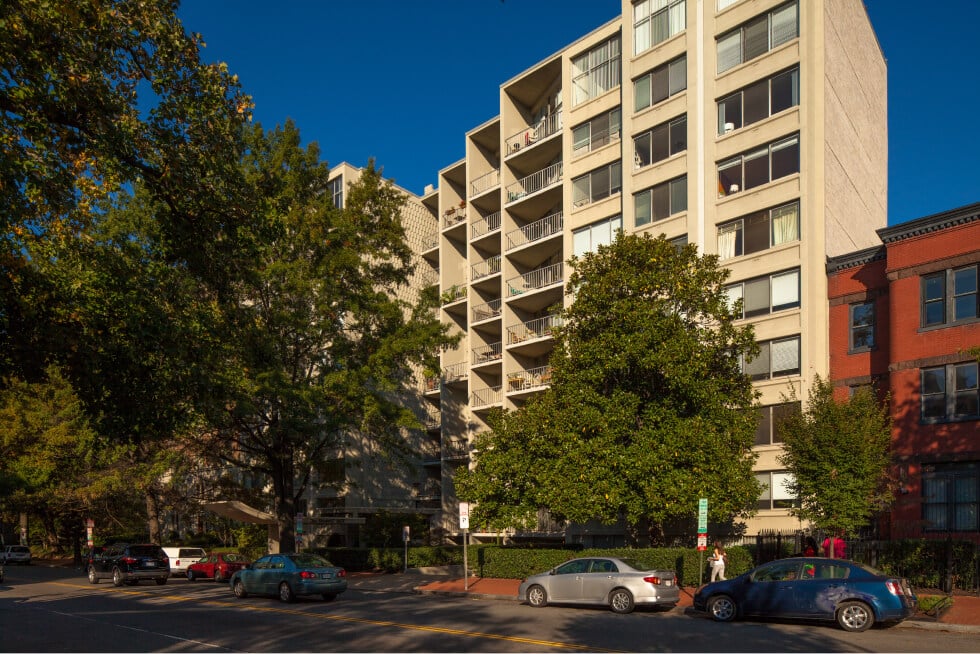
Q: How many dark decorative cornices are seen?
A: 2